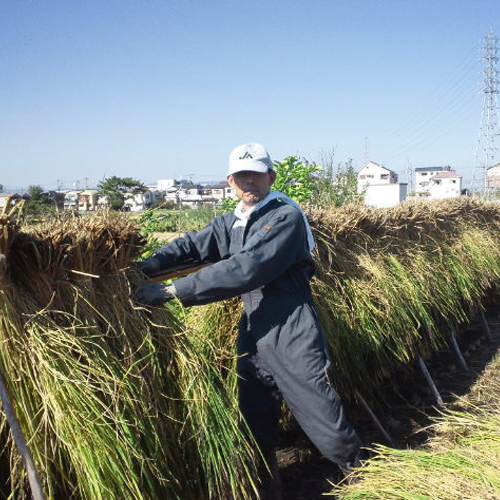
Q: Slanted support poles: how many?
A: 5